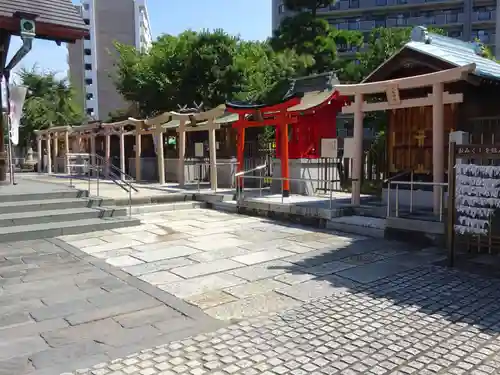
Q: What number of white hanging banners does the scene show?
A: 1